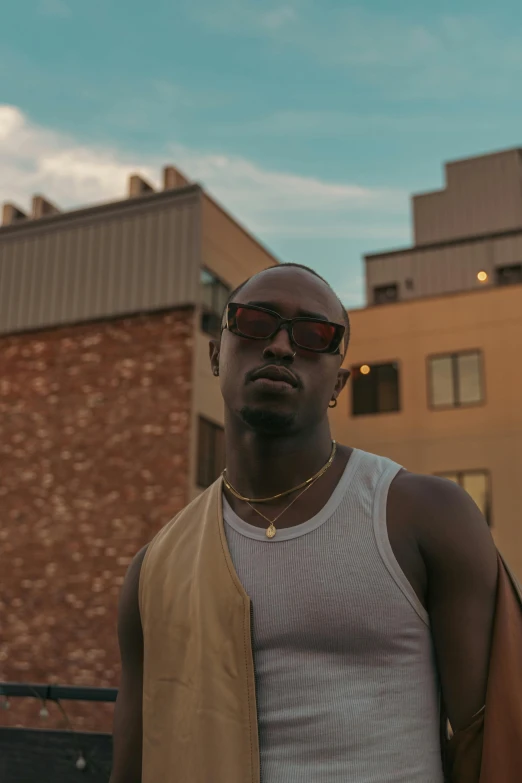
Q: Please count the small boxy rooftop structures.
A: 4